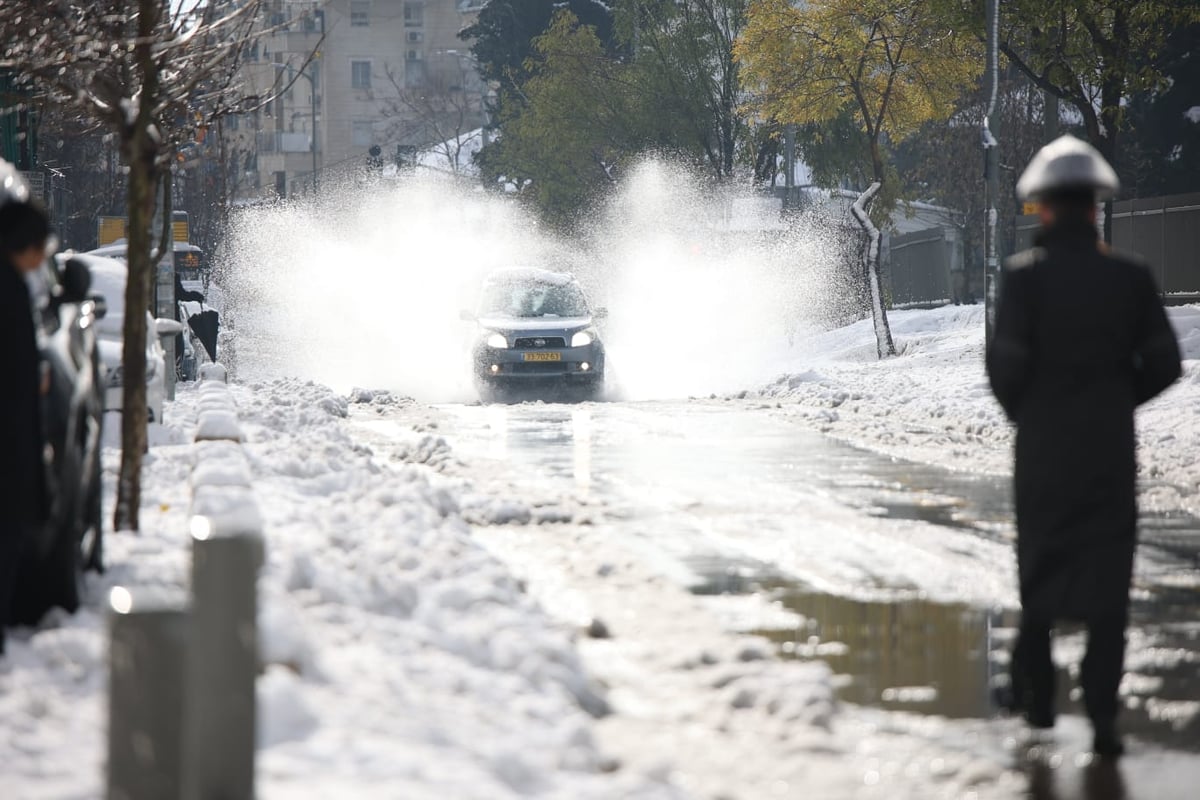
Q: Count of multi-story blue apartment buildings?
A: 0